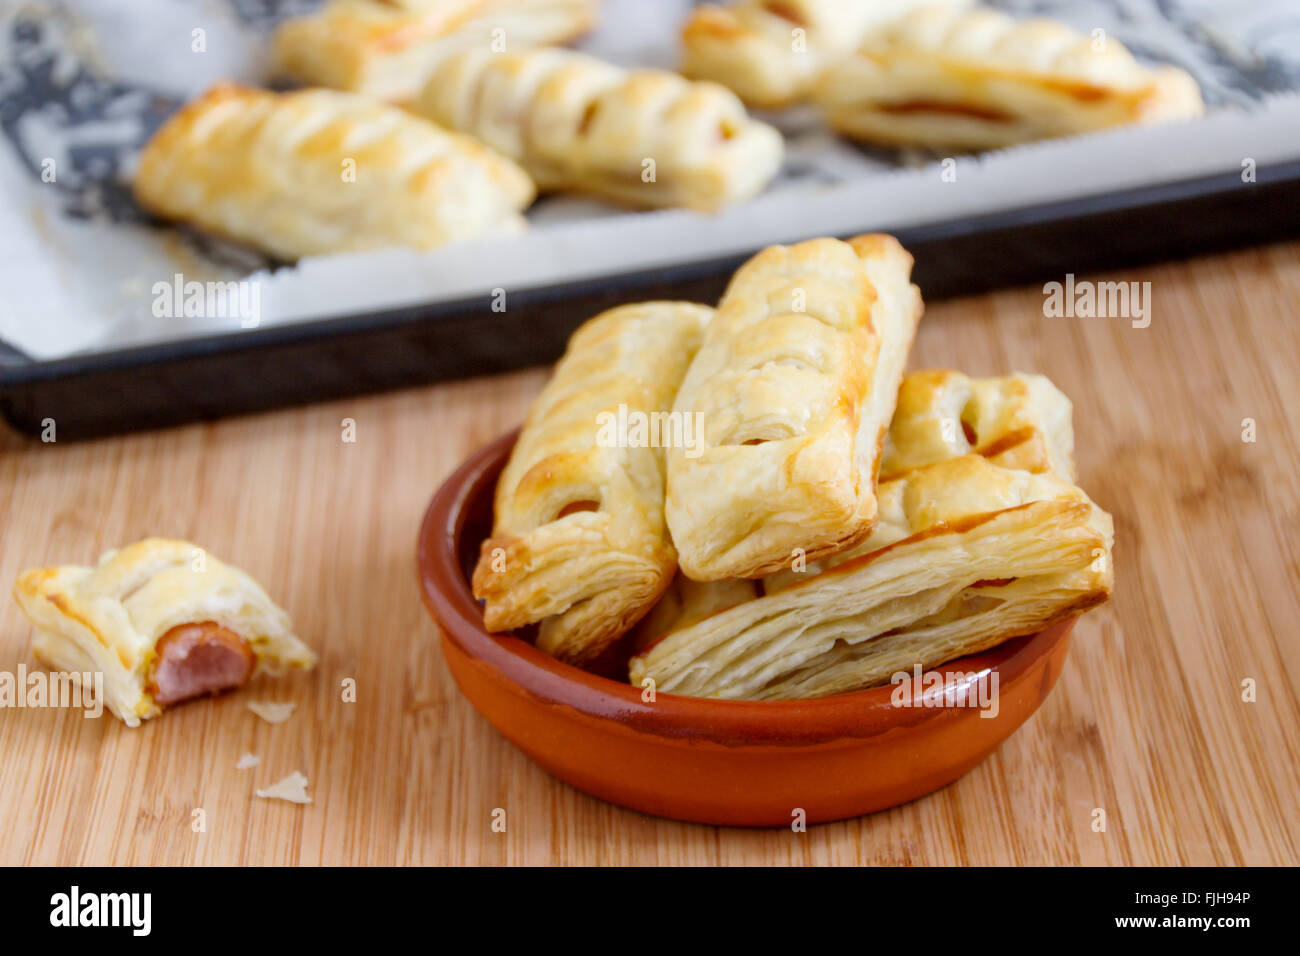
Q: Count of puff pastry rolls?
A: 10